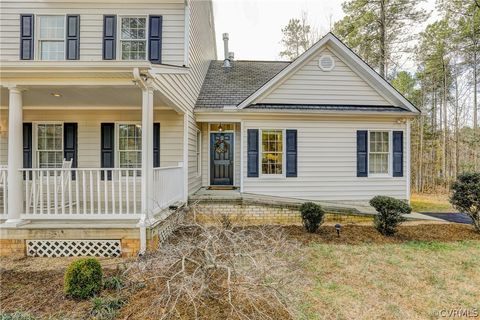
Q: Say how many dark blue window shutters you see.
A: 12